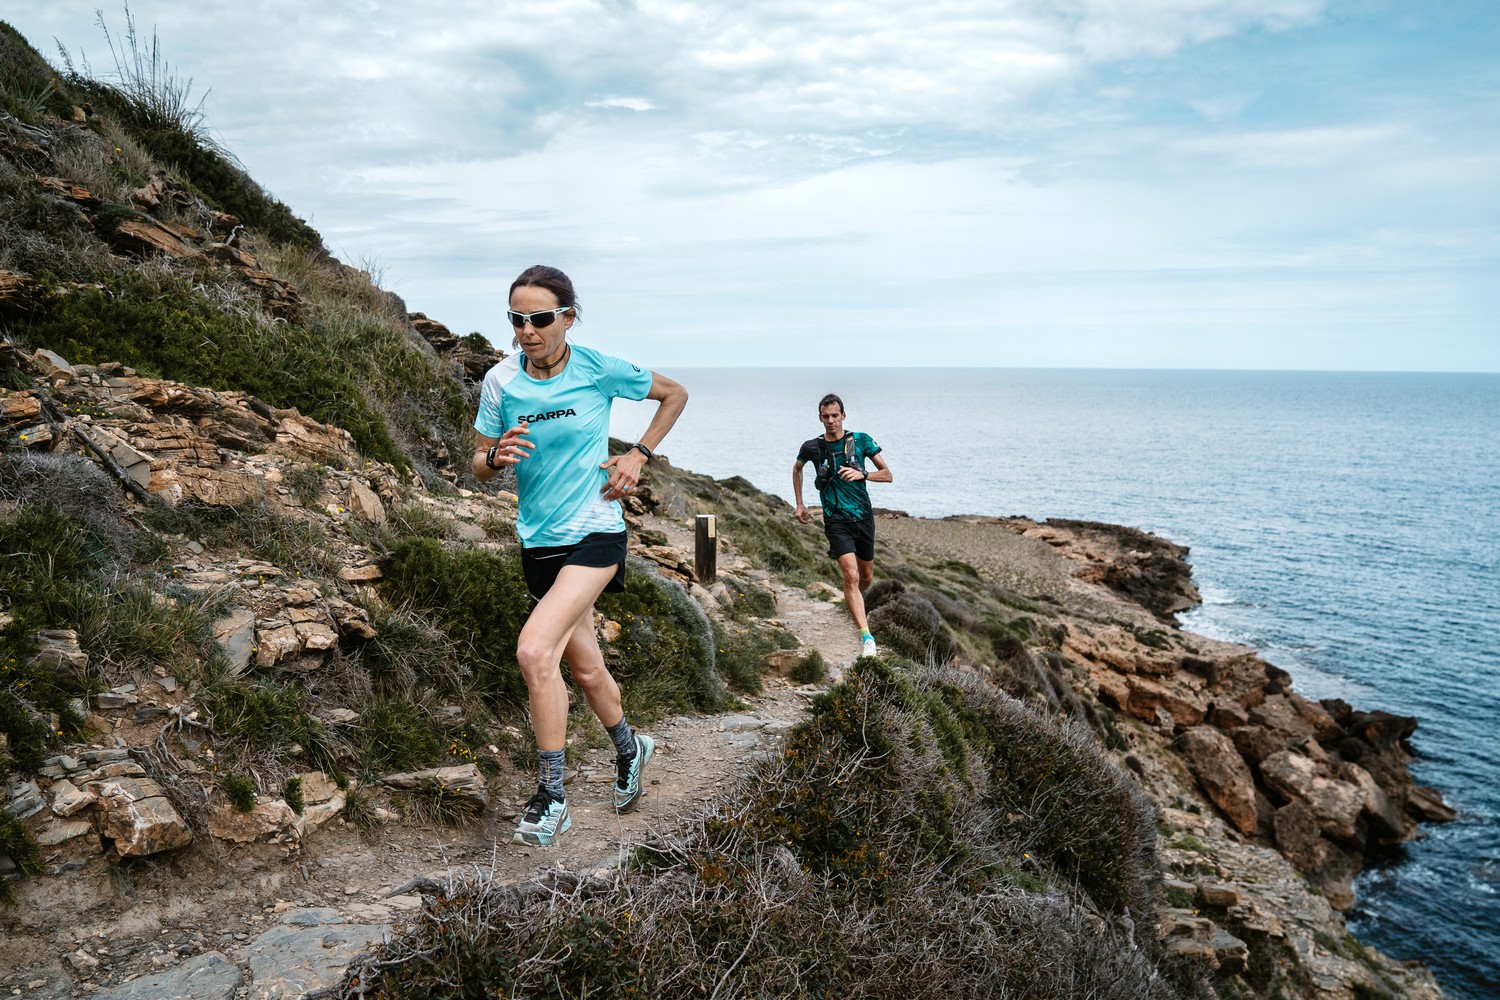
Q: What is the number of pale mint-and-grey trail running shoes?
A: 2